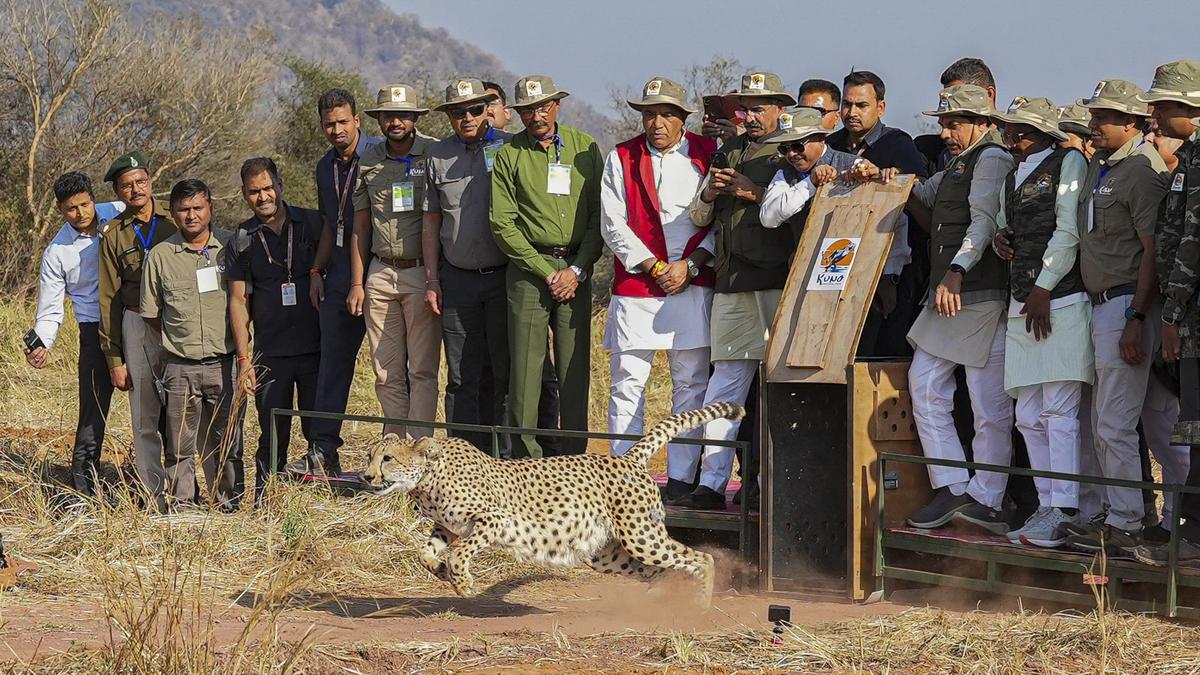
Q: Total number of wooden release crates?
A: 1